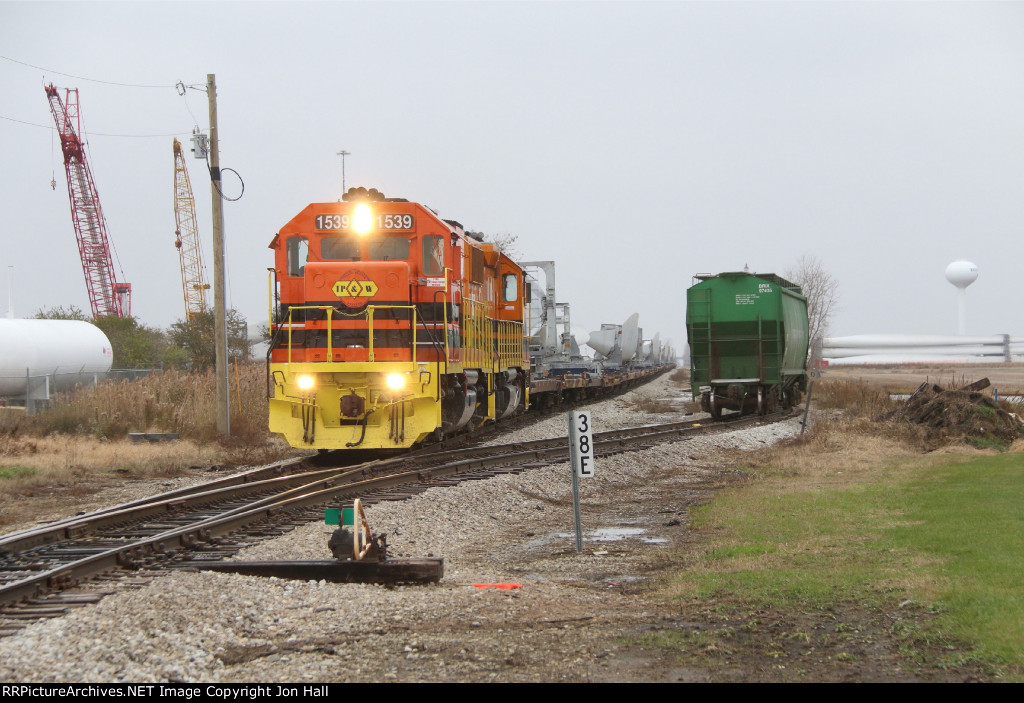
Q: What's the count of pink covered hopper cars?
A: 0